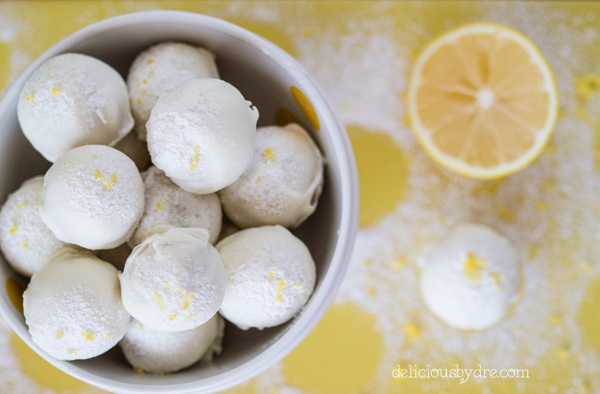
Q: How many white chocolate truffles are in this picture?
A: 12